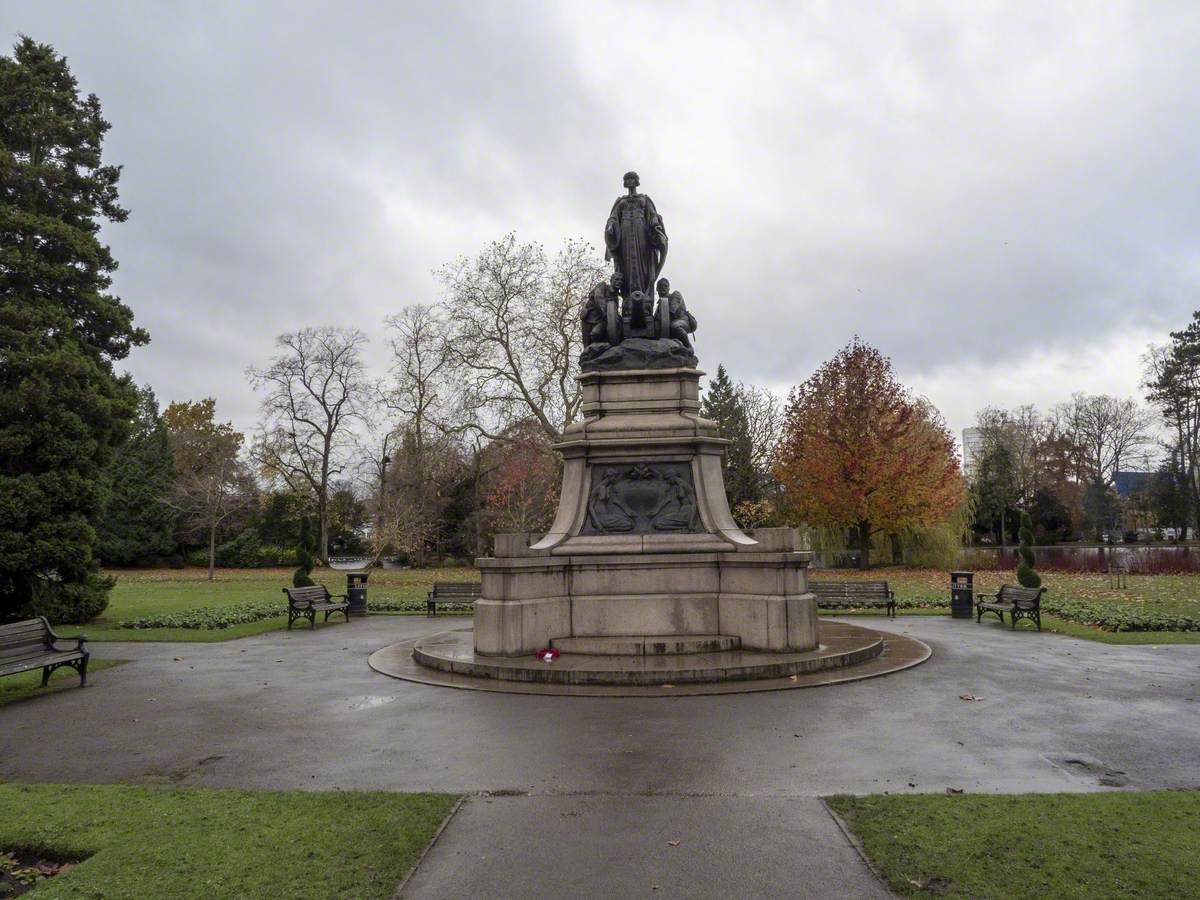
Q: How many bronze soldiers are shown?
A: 2